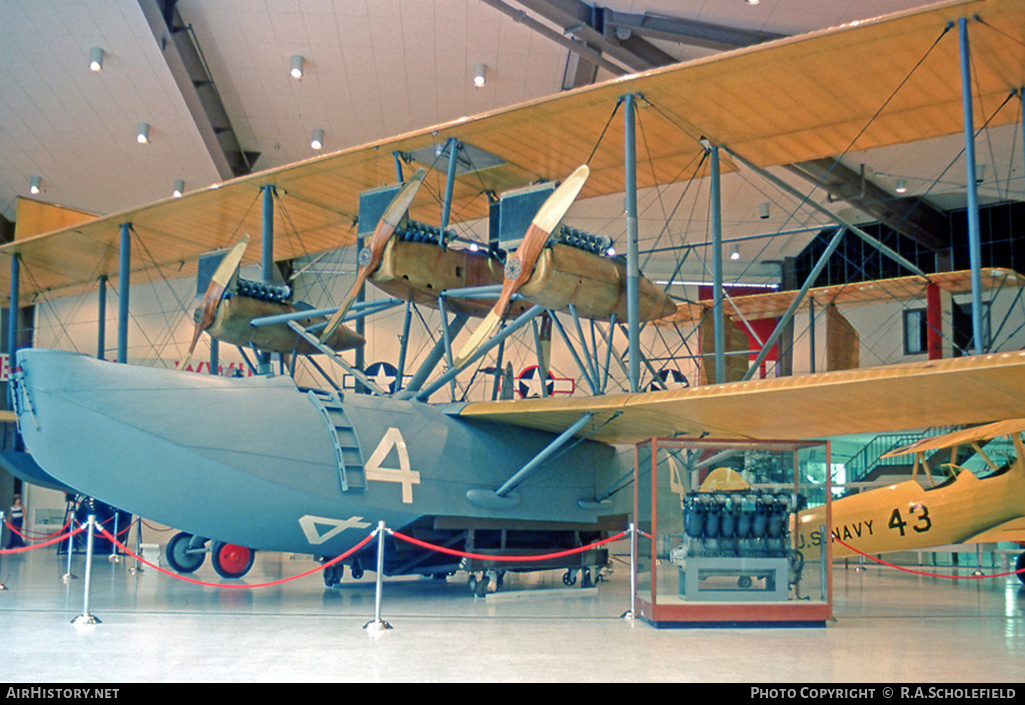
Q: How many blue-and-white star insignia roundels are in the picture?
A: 3